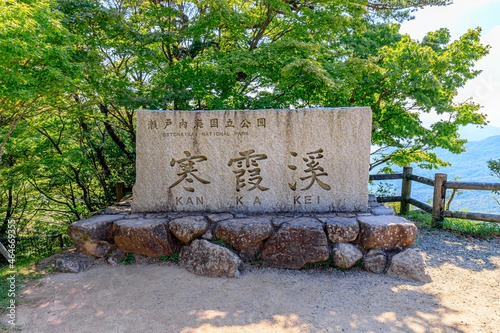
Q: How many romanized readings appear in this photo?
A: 3